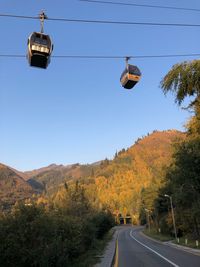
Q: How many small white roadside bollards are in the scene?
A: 4